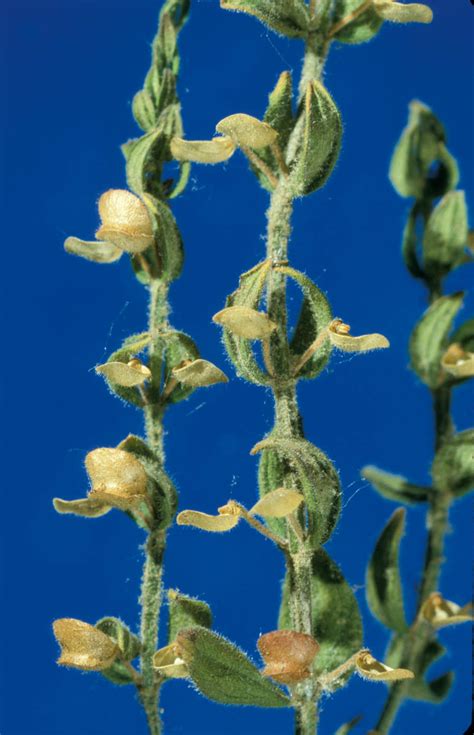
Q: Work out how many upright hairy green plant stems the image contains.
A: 3